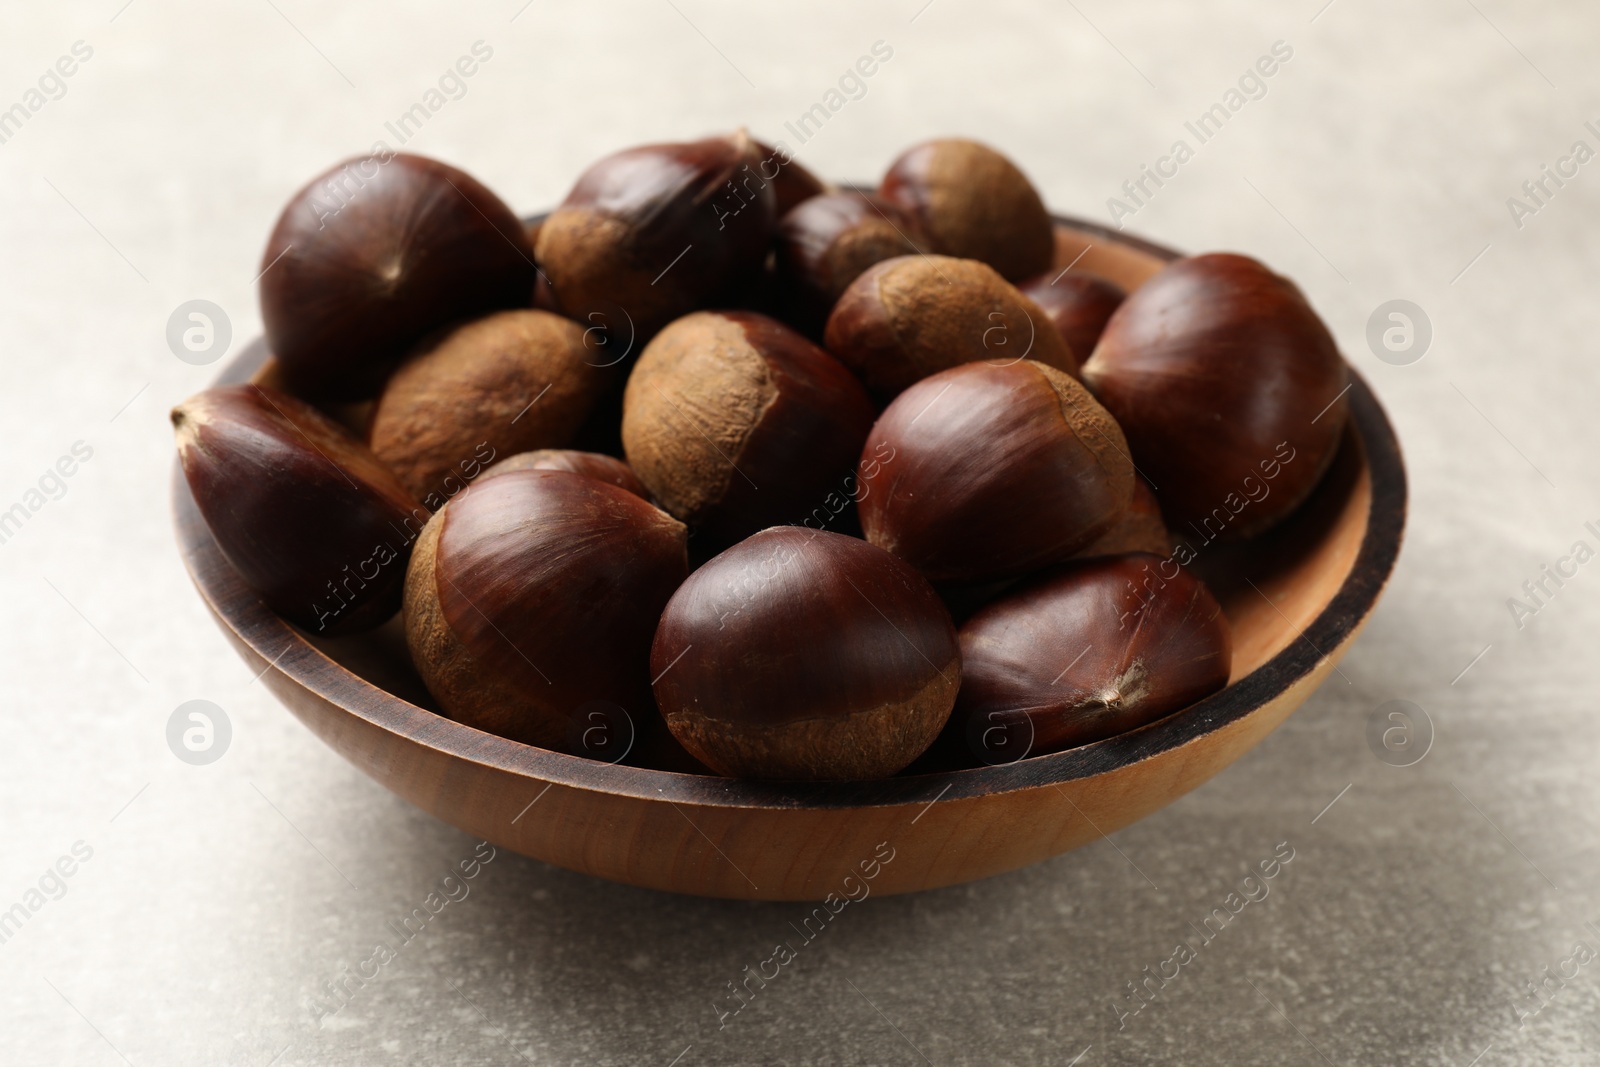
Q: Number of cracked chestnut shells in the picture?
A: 0